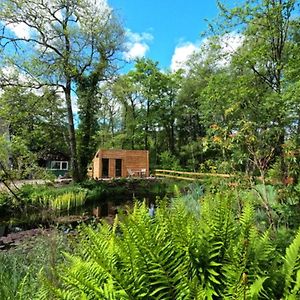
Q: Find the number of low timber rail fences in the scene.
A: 1